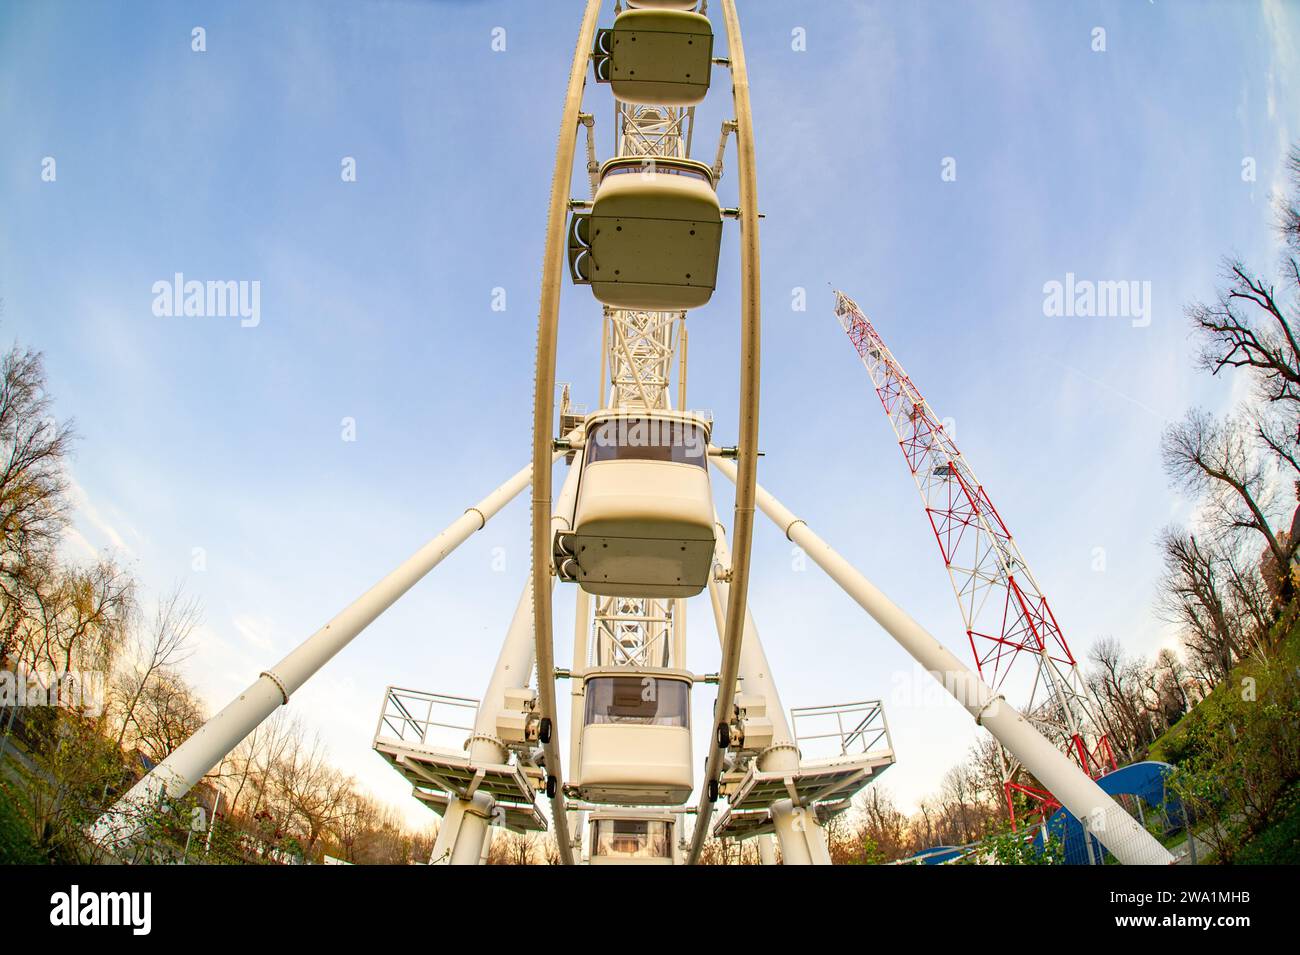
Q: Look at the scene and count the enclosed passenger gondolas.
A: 6